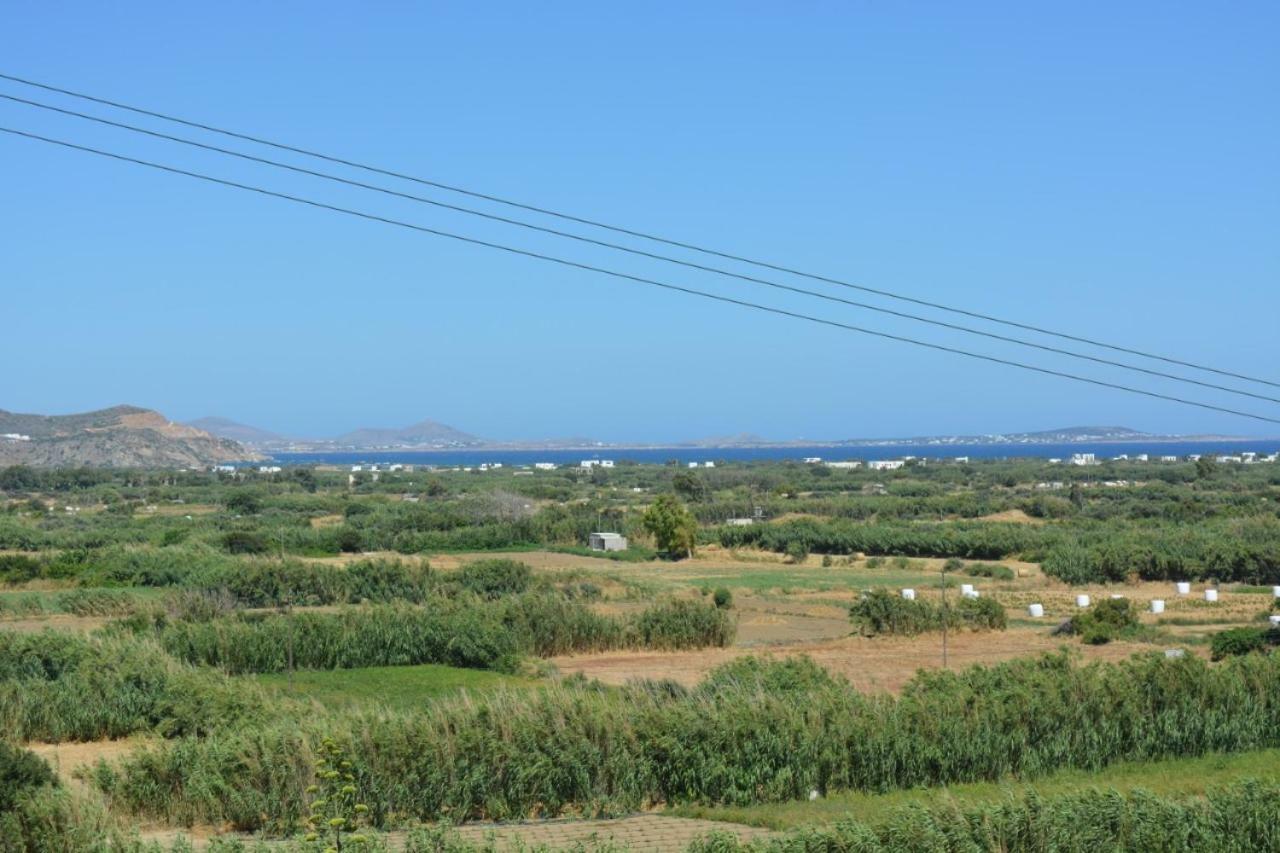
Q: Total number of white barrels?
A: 11